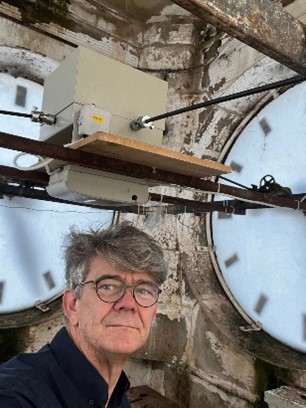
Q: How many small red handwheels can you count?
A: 0